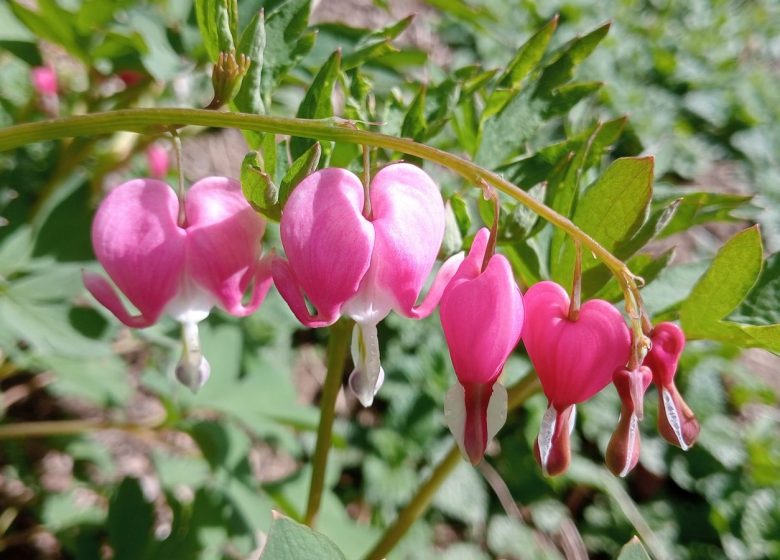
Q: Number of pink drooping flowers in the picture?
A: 6